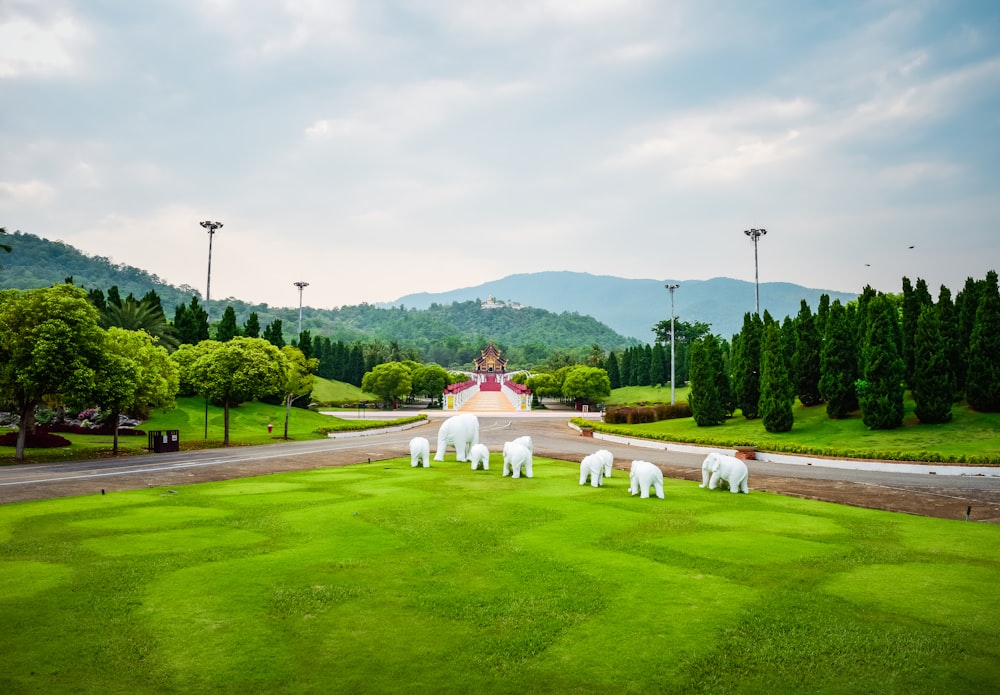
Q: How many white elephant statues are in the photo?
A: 9